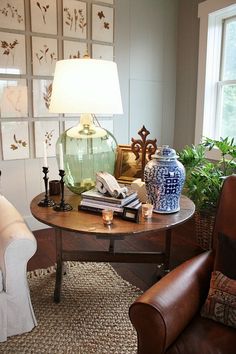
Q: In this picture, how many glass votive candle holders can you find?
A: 2